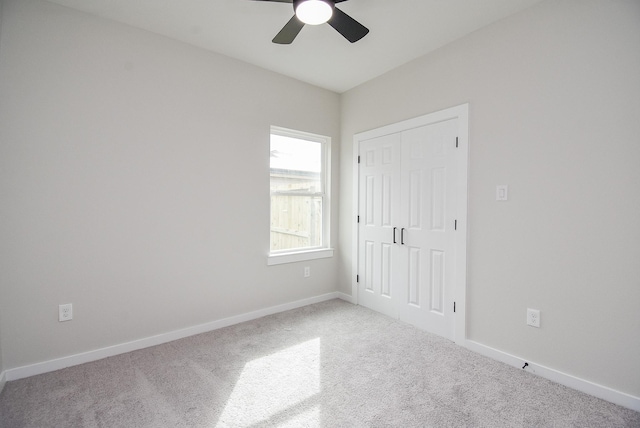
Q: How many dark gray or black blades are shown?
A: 4